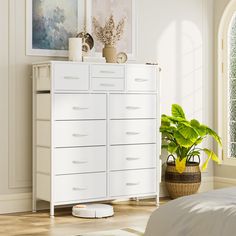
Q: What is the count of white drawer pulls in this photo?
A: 12